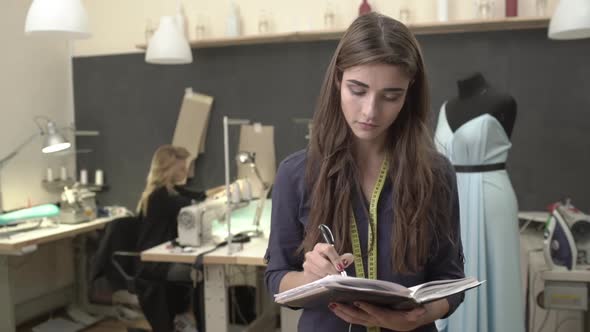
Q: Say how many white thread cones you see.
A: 6